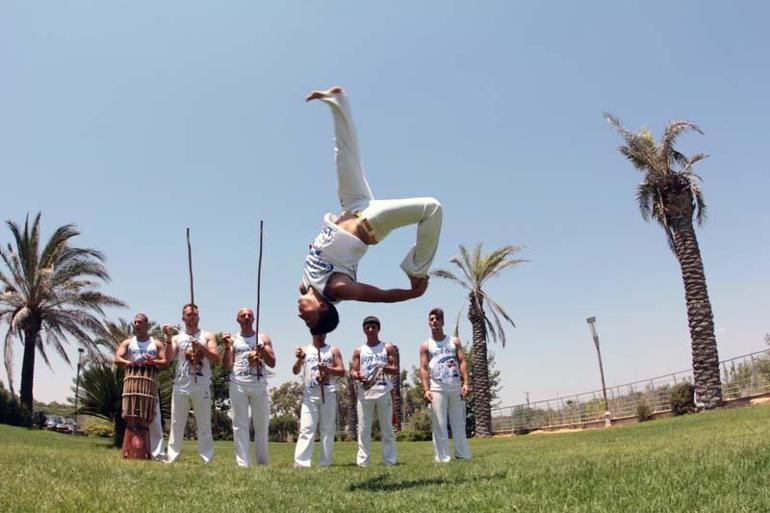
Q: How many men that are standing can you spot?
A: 6